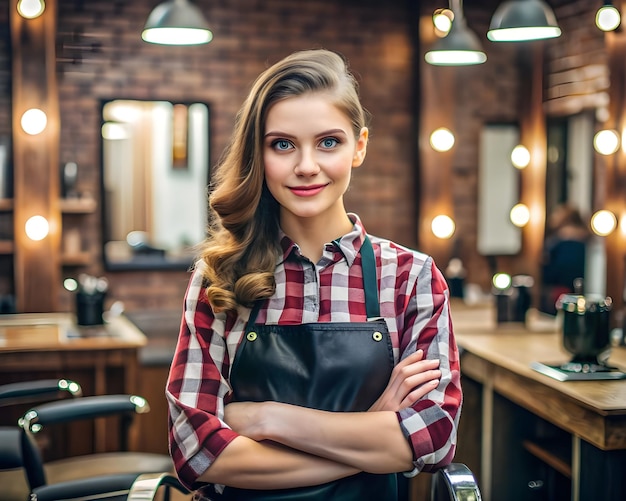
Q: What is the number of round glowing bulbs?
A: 11